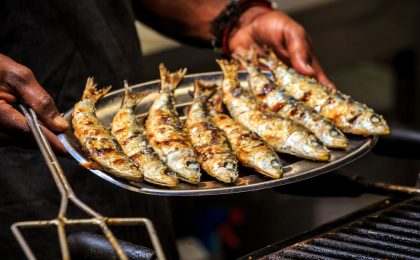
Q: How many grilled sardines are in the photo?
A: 8